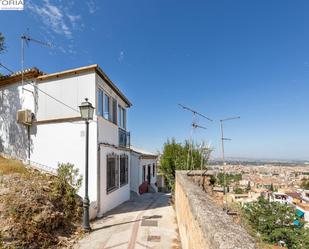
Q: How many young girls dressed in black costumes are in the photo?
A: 0